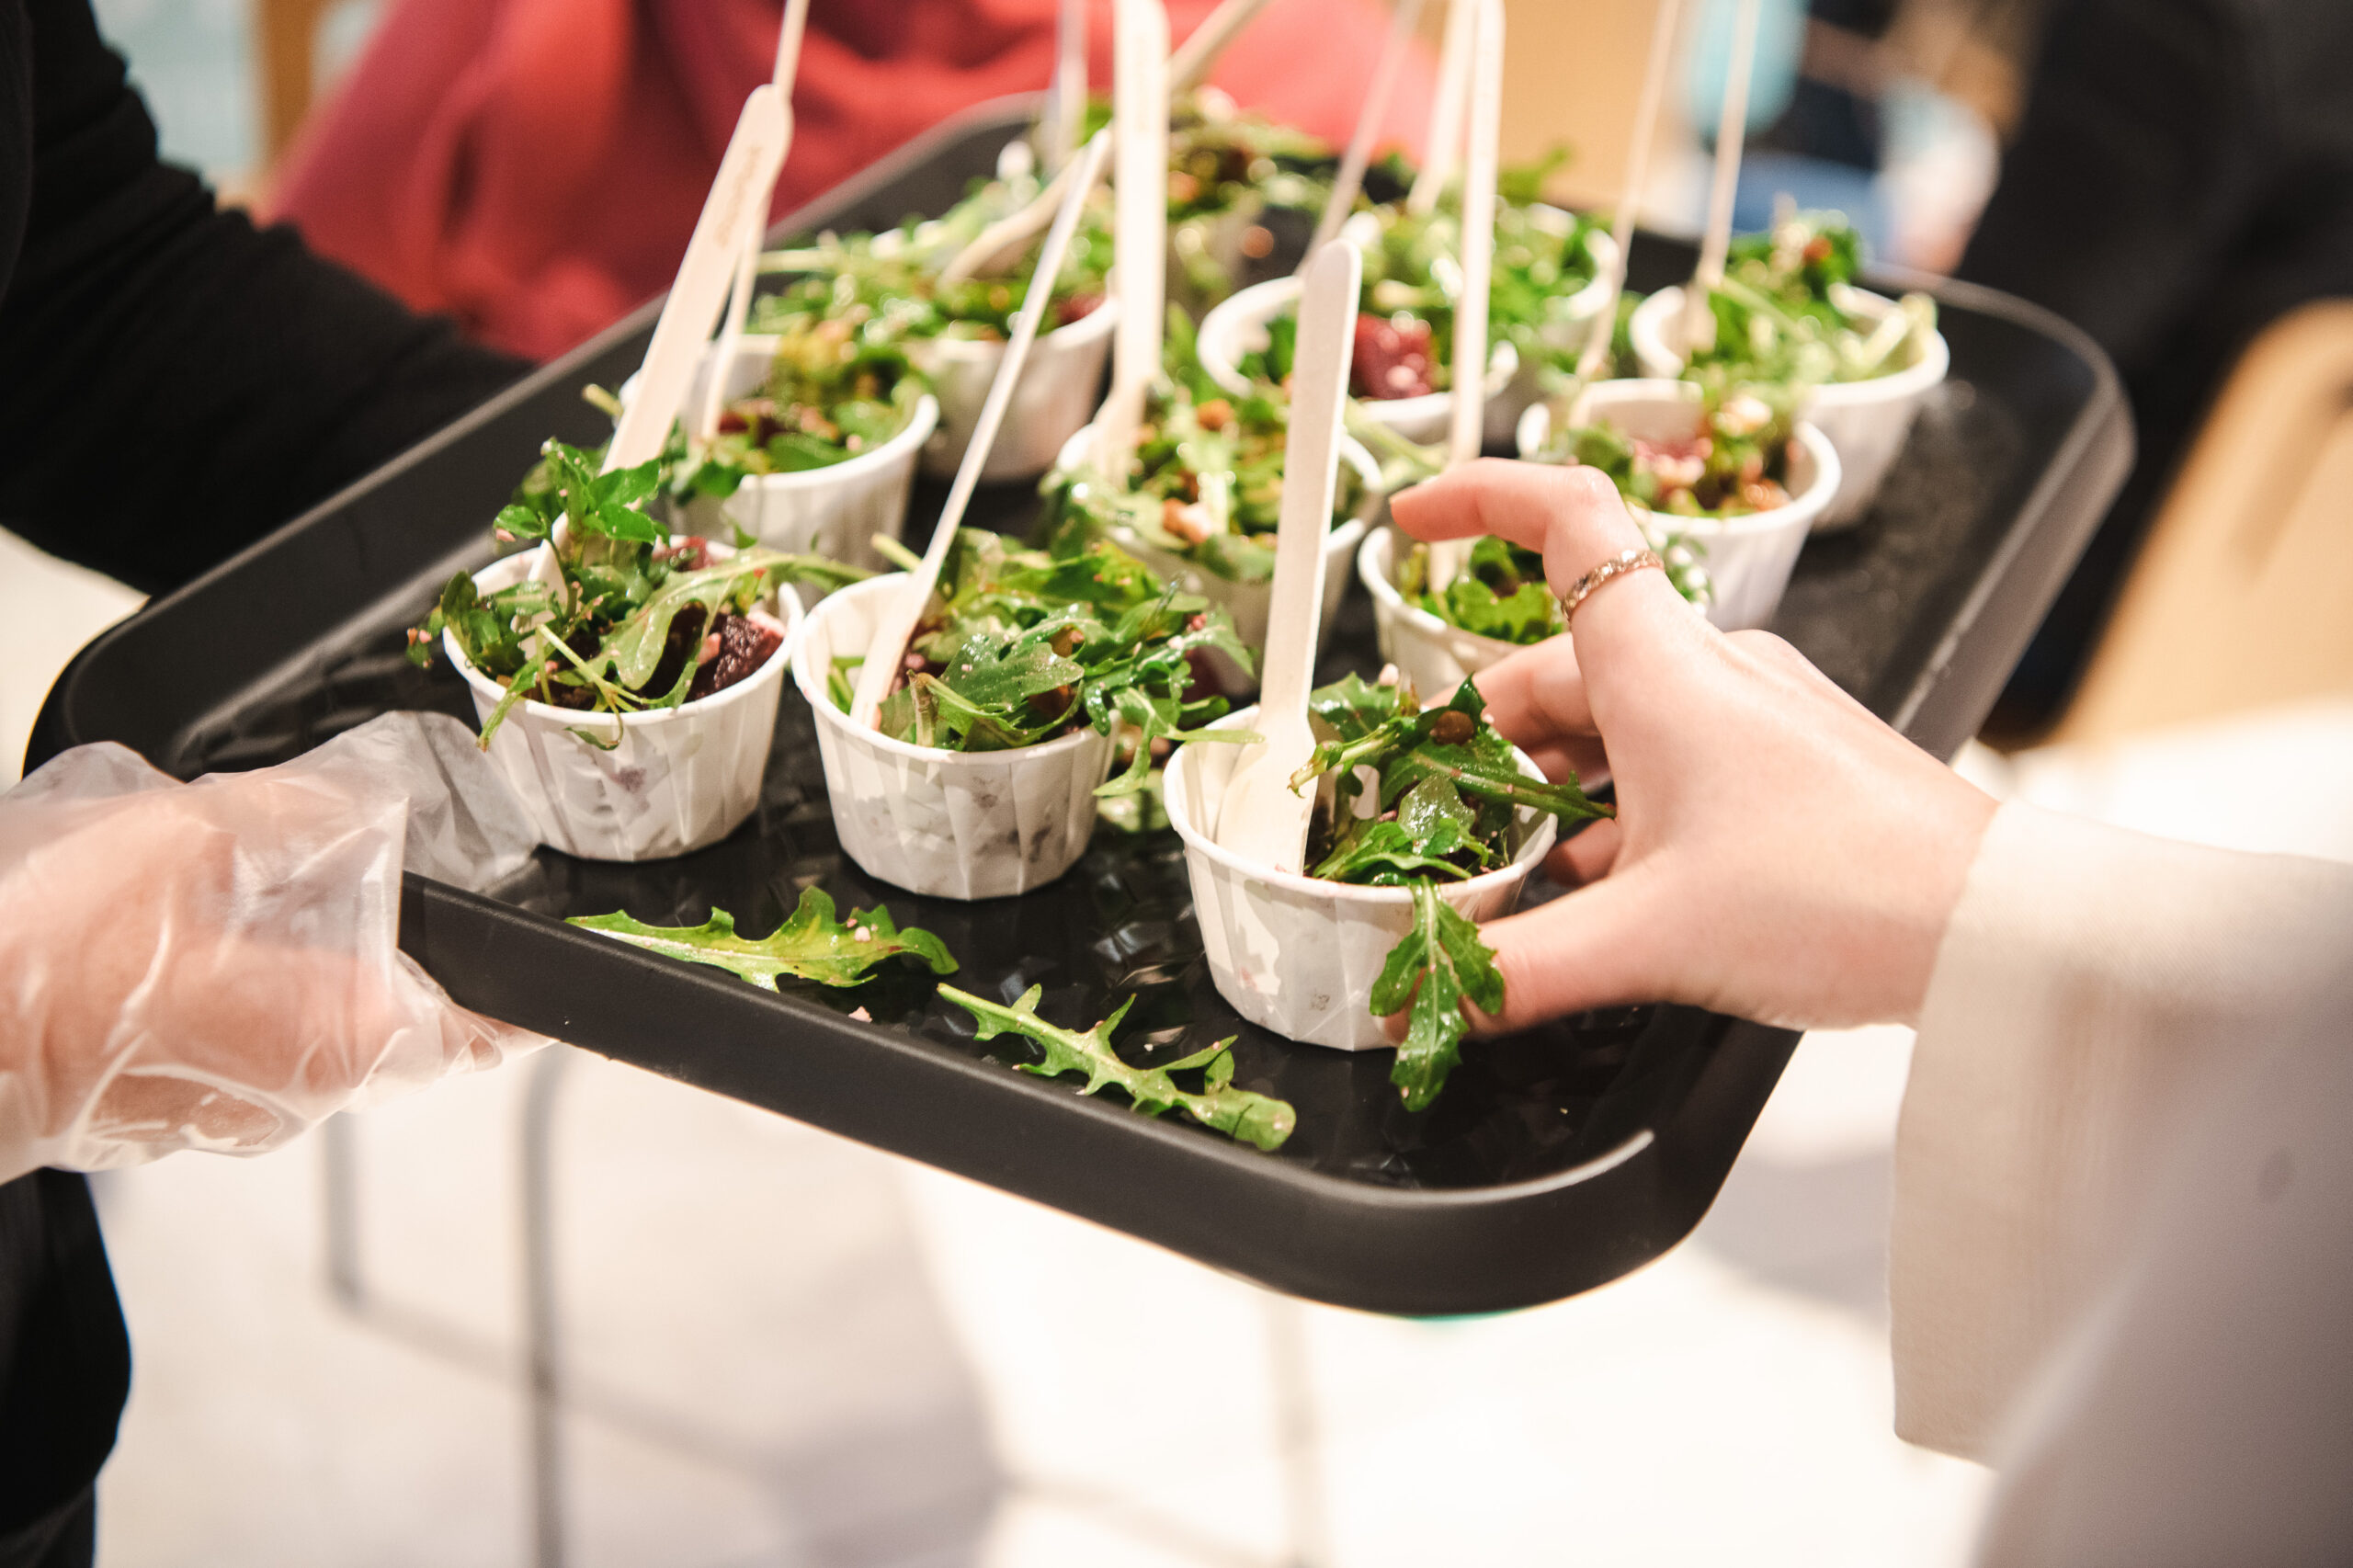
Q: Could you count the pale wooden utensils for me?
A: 12